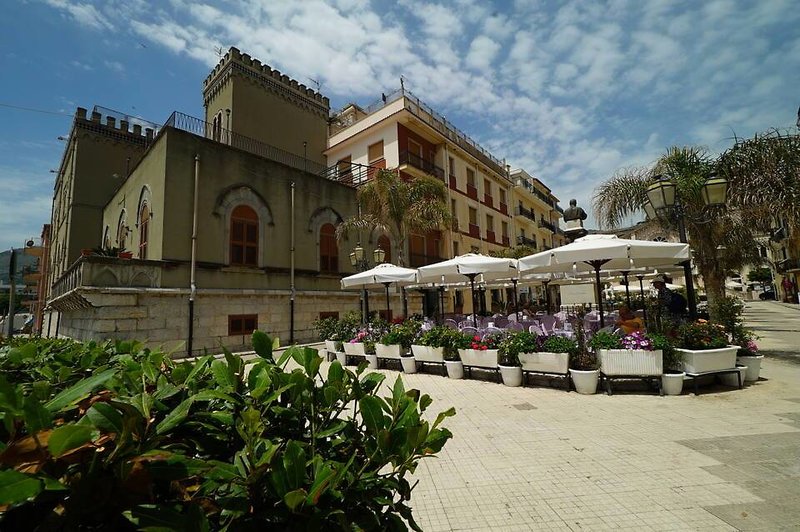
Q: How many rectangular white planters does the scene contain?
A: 8